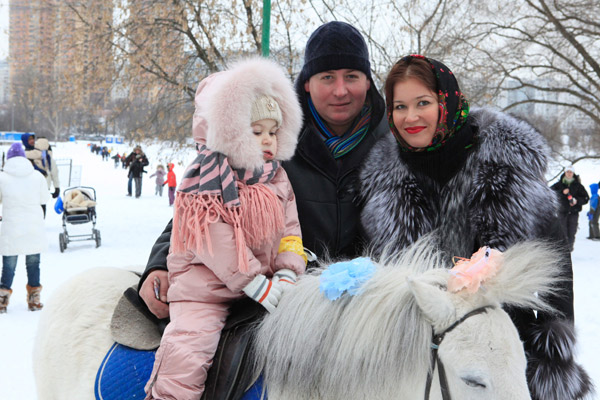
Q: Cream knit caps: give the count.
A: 1